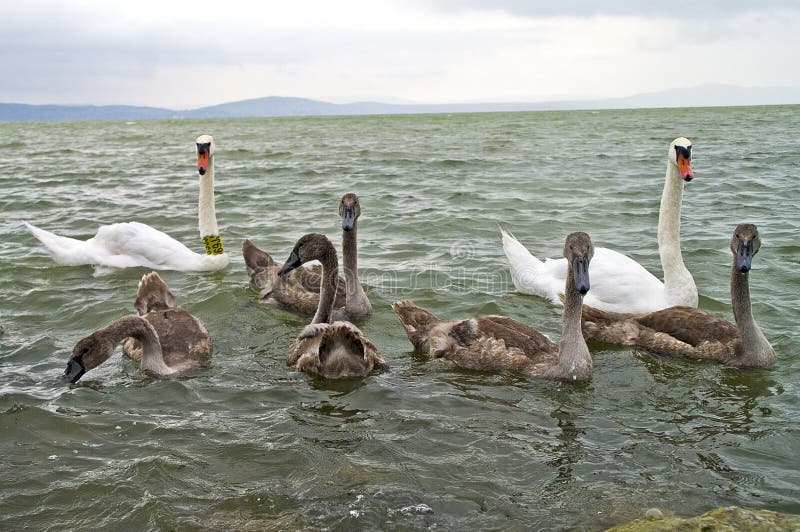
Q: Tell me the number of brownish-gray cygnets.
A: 5